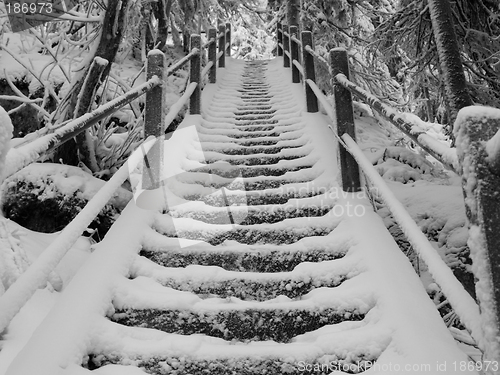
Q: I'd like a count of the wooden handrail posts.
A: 11